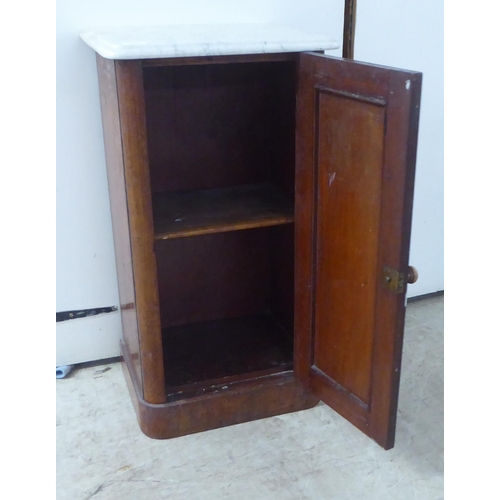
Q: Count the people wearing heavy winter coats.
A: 0